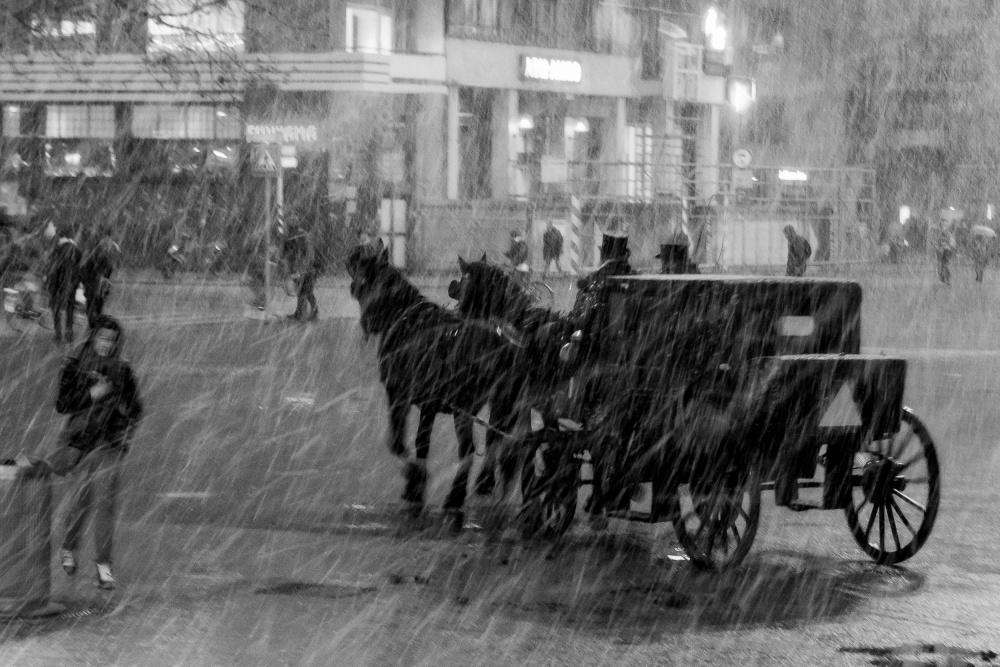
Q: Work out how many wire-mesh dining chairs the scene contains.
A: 0